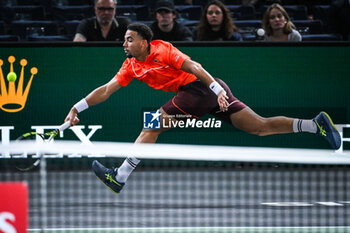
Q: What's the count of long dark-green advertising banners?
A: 1